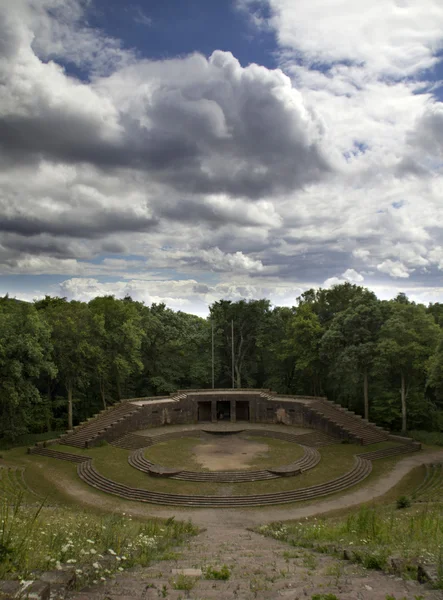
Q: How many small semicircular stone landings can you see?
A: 3